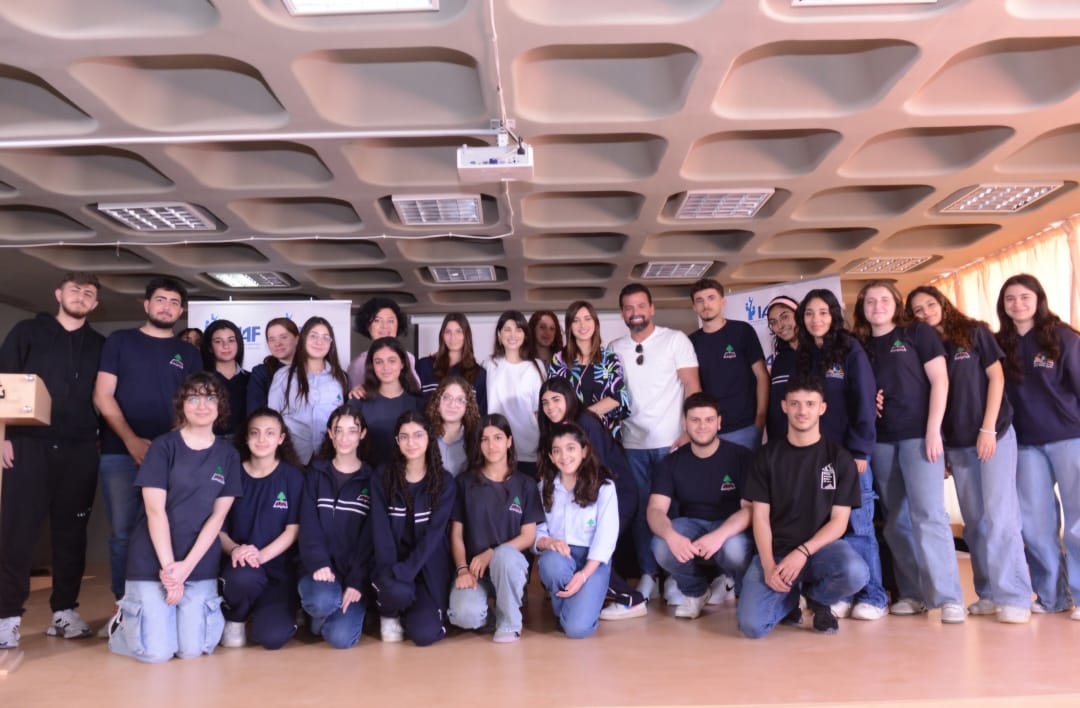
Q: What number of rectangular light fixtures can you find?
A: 10